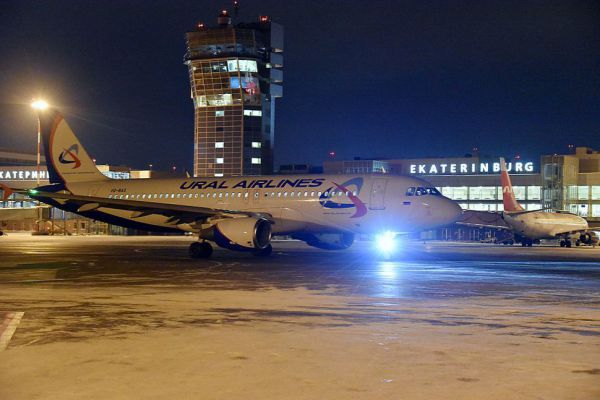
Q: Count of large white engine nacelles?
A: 2